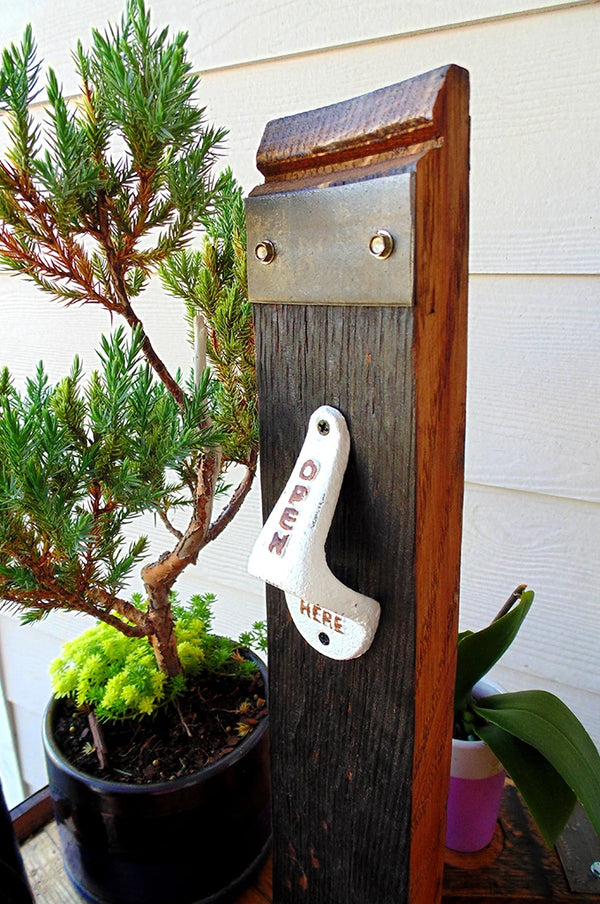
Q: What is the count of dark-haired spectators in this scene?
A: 0